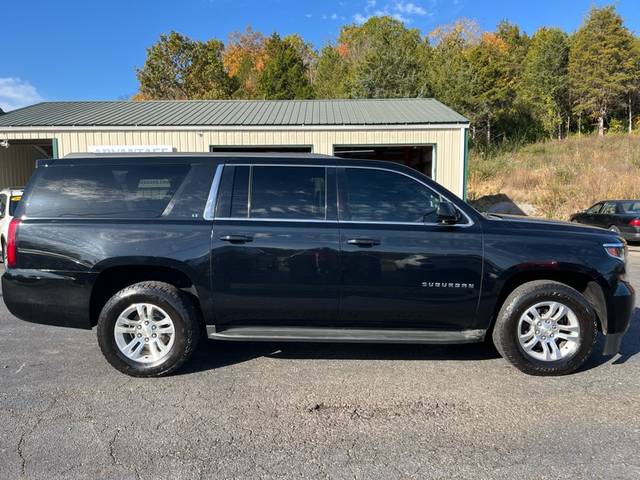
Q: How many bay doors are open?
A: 3